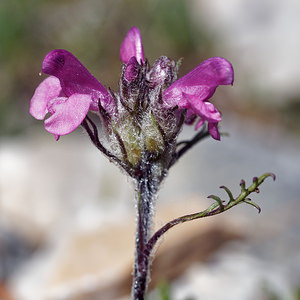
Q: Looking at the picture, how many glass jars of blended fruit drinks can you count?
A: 0